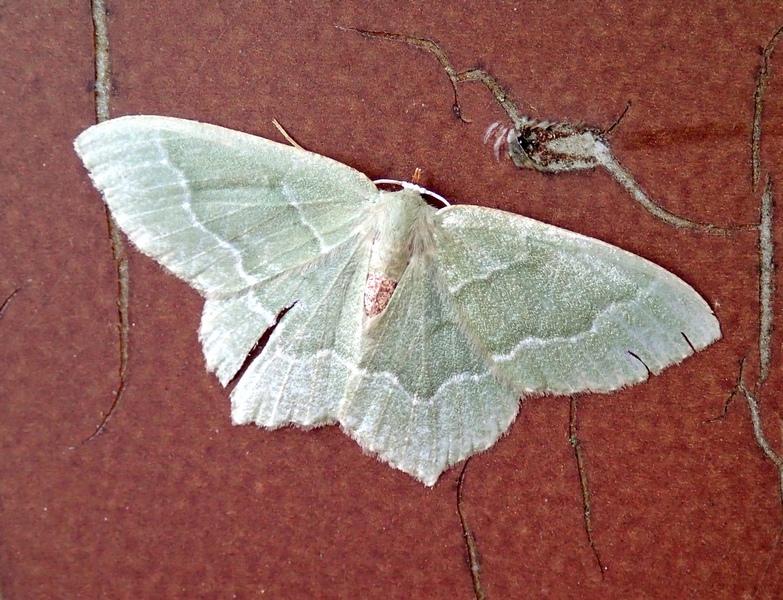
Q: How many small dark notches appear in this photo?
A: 2